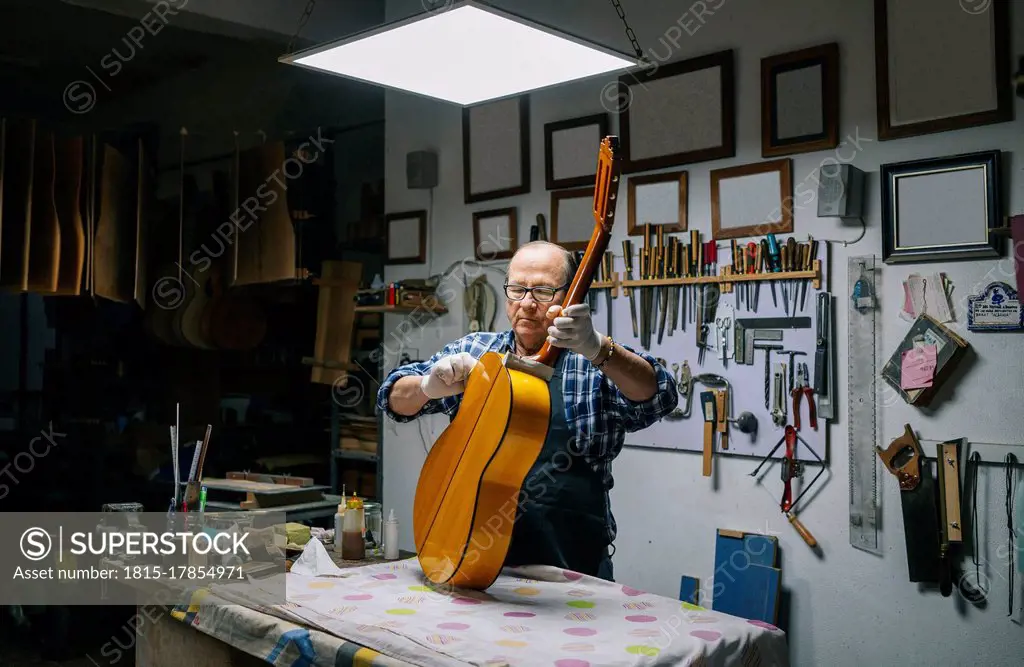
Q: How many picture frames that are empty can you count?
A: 11